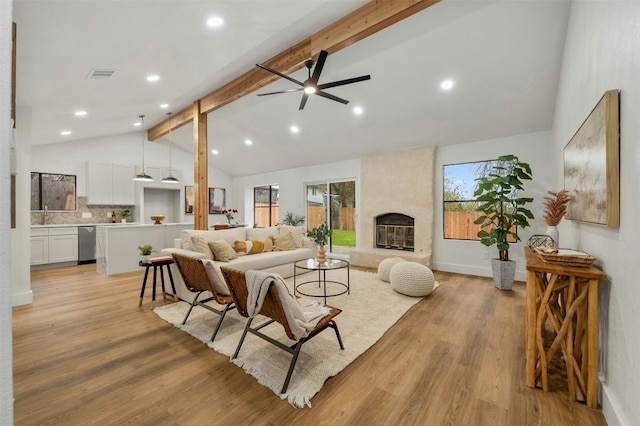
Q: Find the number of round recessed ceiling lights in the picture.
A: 11